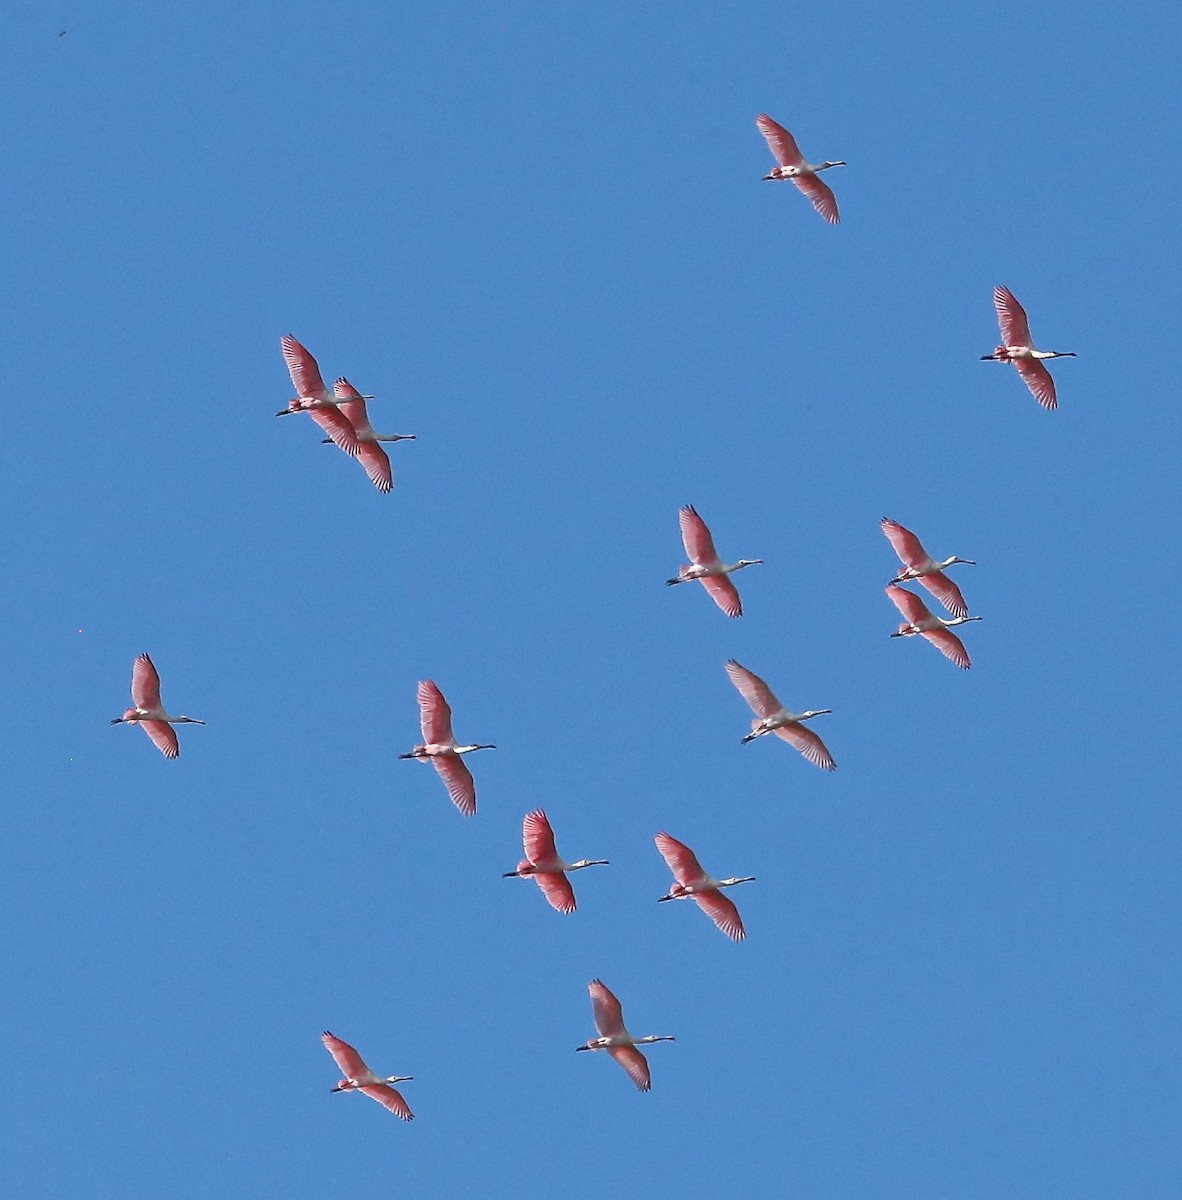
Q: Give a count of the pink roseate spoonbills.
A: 14